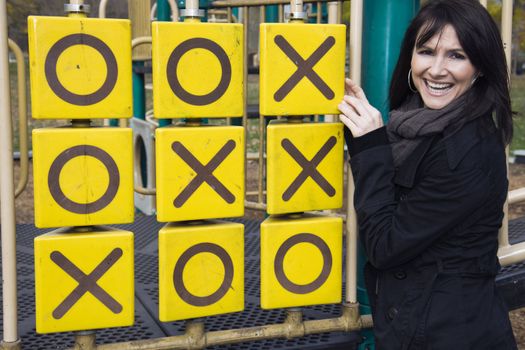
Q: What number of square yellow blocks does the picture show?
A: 9